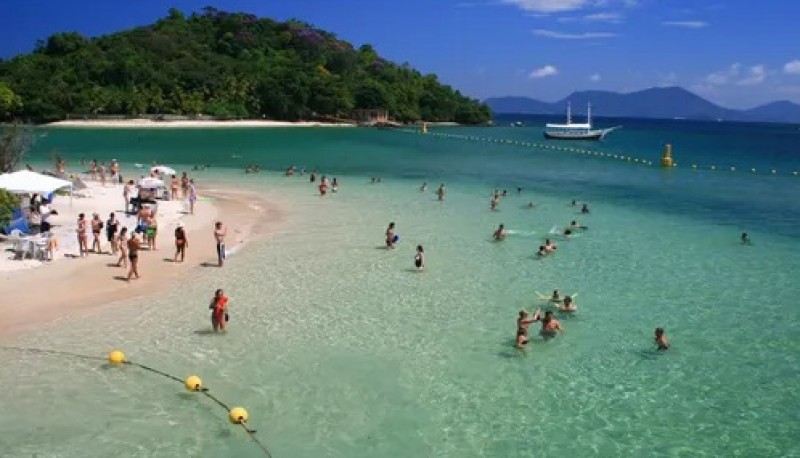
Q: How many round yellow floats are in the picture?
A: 3